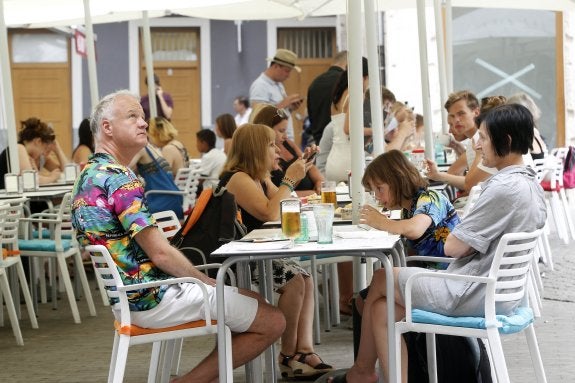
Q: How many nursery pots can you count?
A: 0